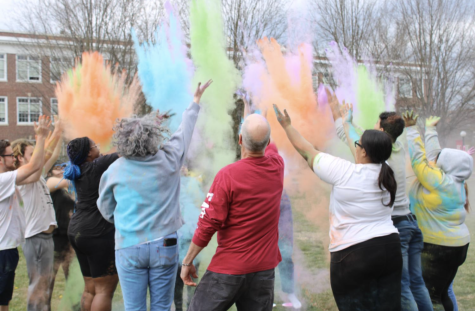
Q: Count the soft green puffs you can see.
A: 2